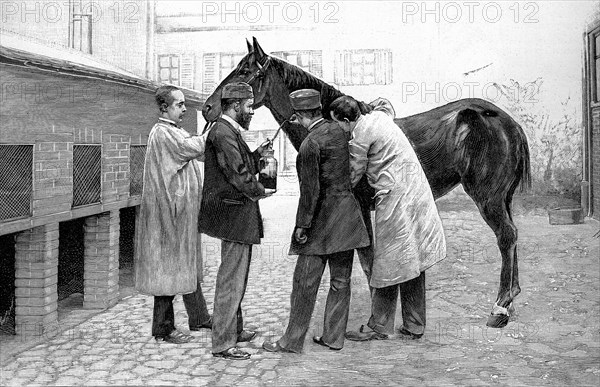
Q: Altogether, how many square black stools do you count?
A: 0